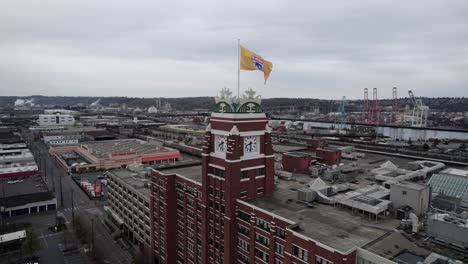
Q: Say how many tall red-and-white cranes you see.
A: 3